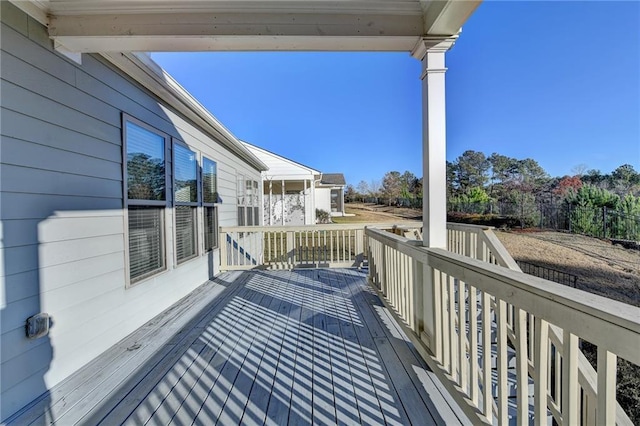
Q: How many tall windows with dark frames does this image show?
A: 3